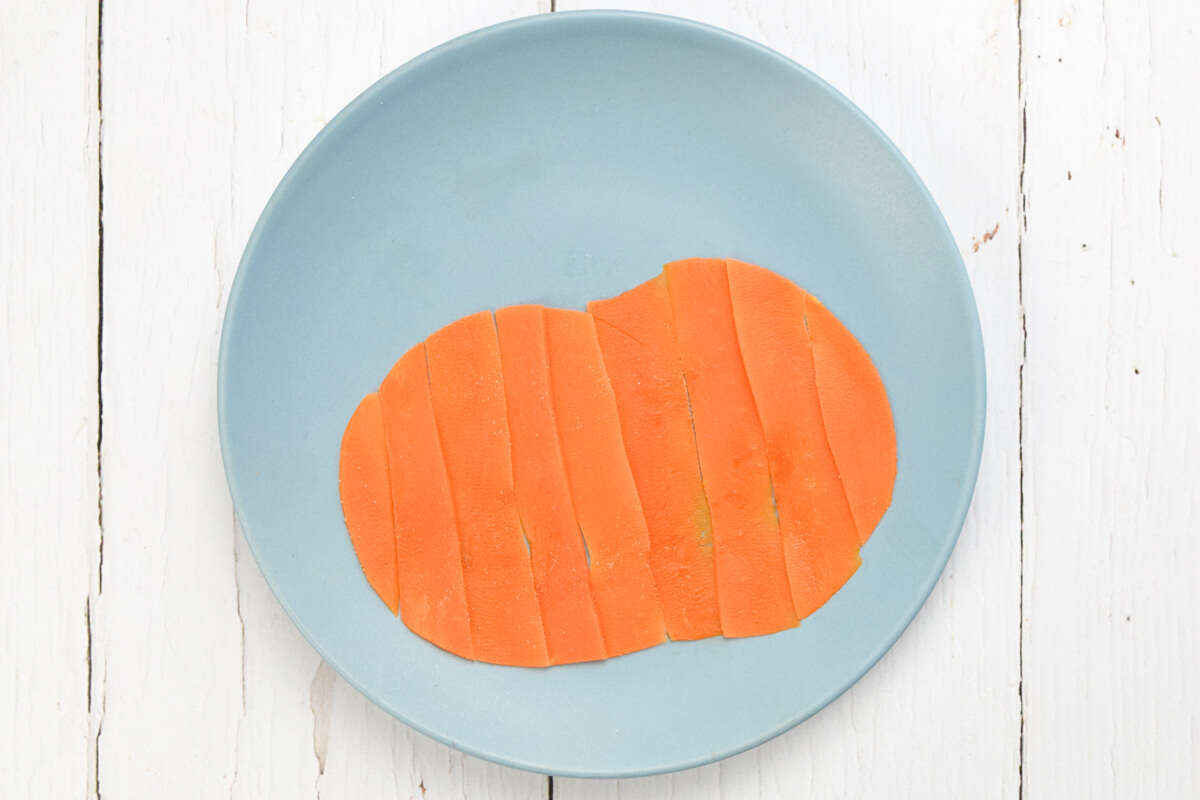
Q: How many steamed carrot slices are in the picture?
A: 9